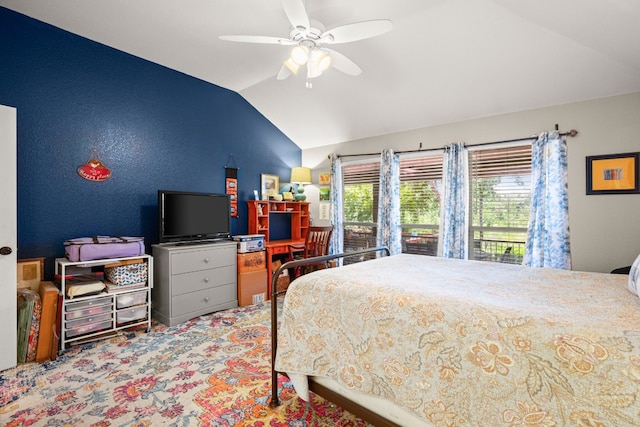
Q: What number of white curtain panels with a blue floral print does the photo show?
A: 4